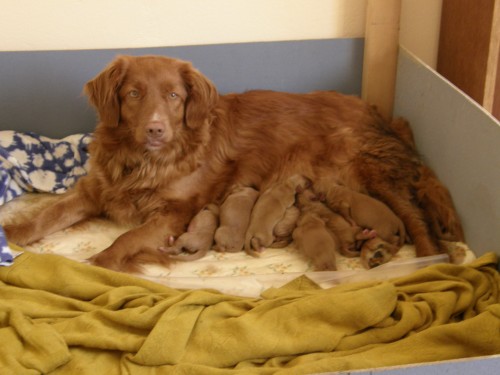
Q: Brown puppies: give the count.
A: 7